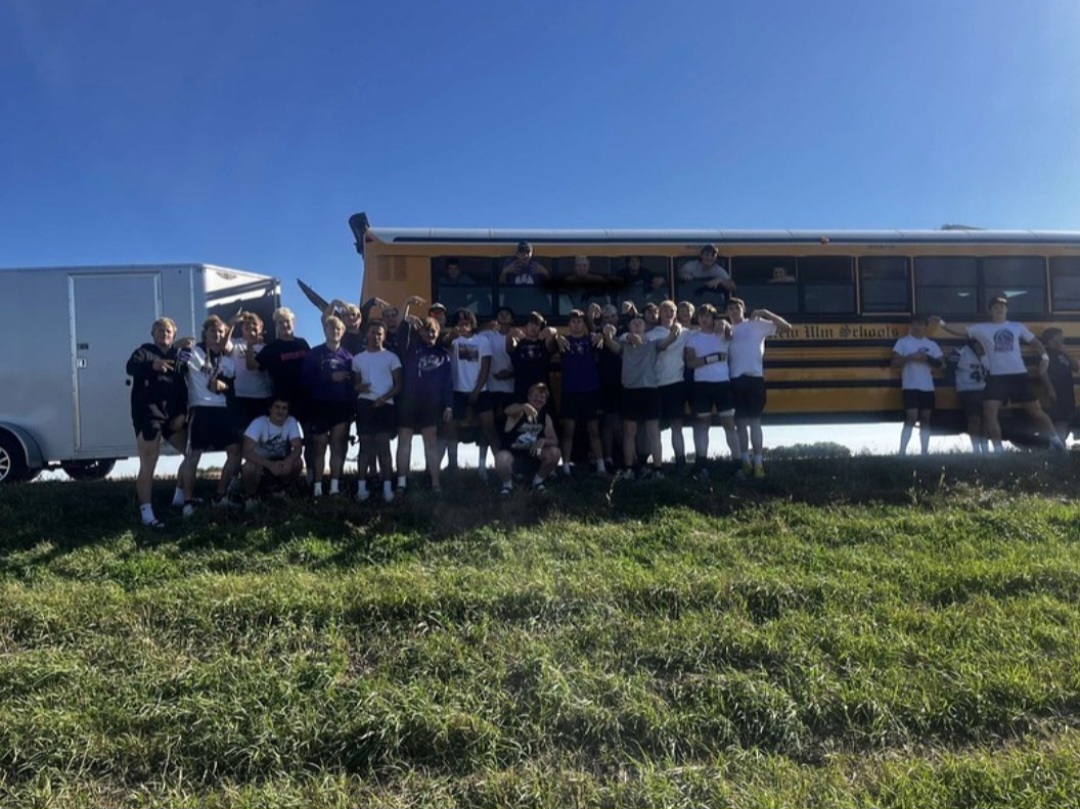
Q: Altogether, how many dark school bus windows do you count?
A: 11